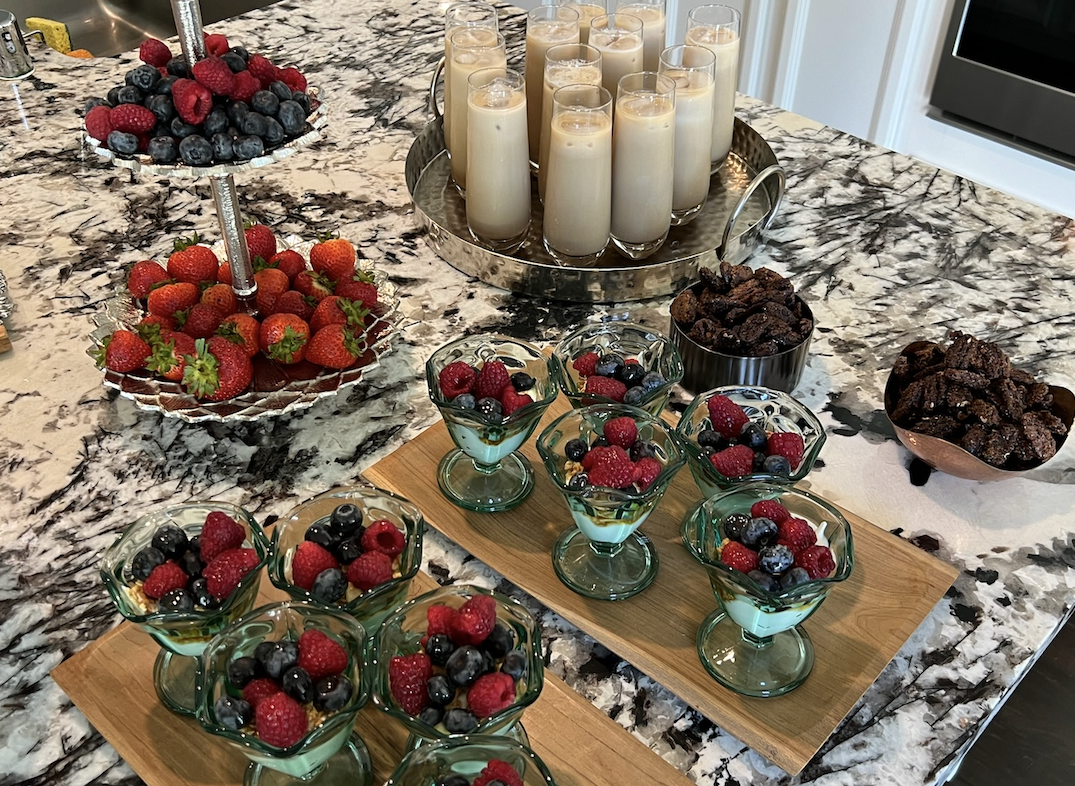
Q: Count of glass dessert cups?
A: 10